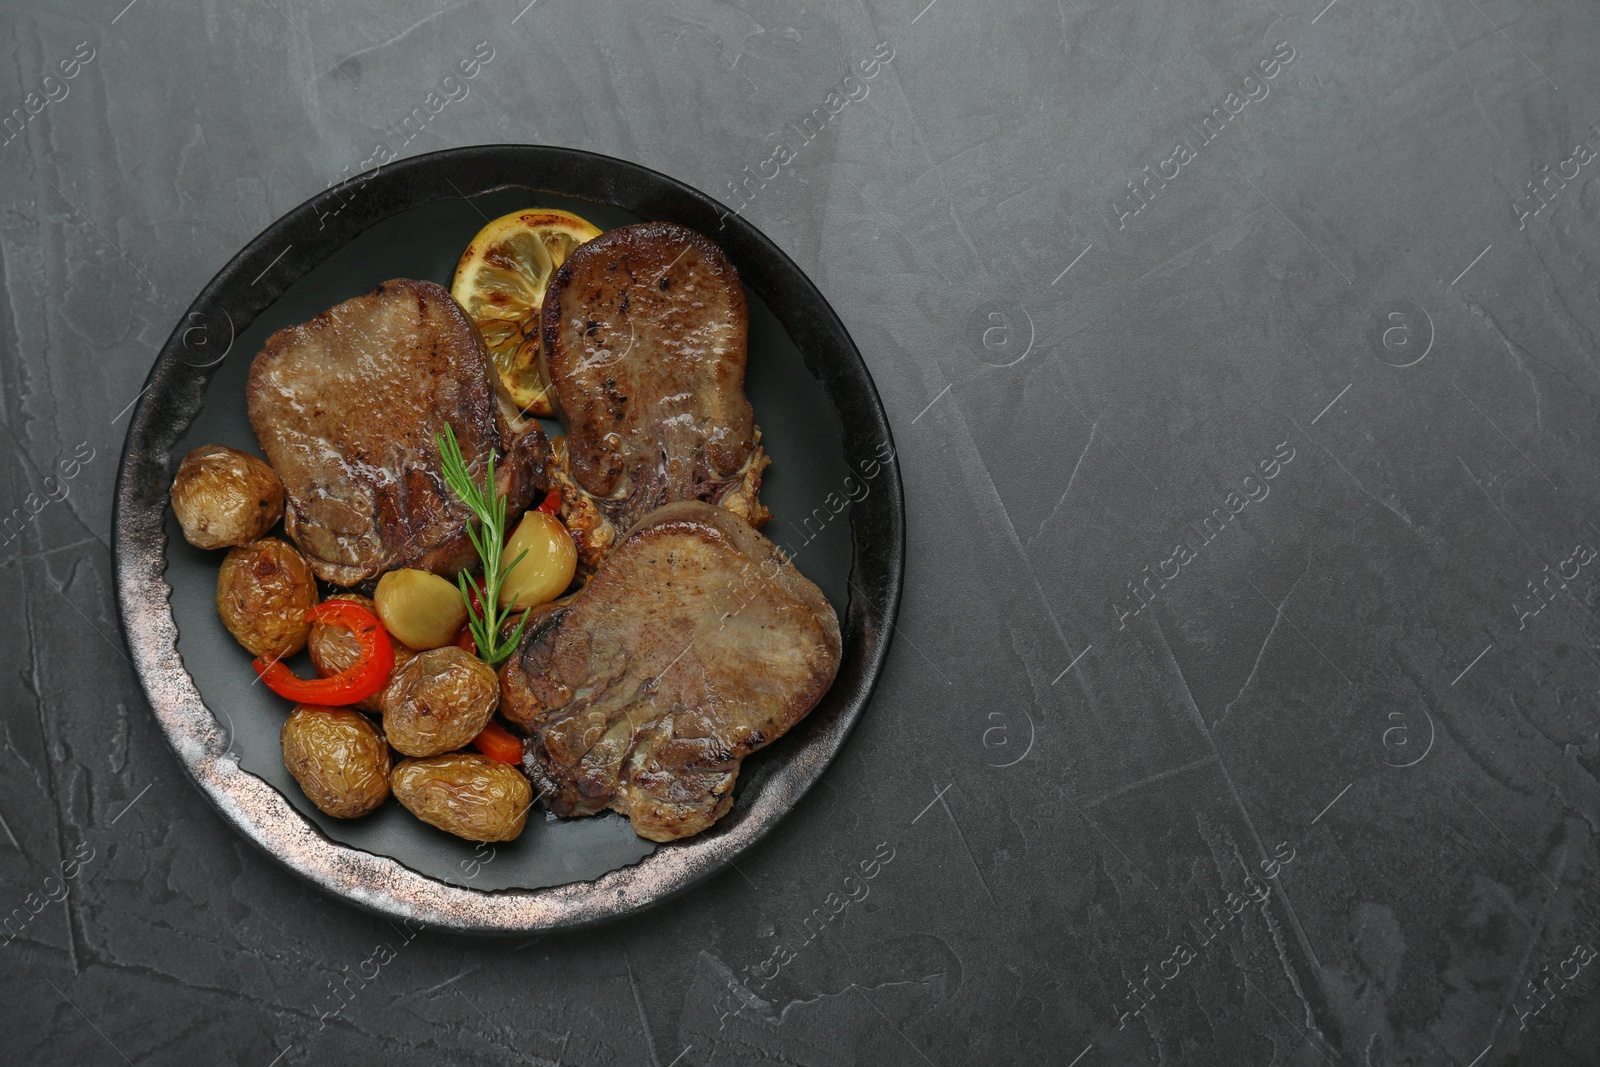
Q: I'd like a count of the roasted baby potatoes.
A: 6